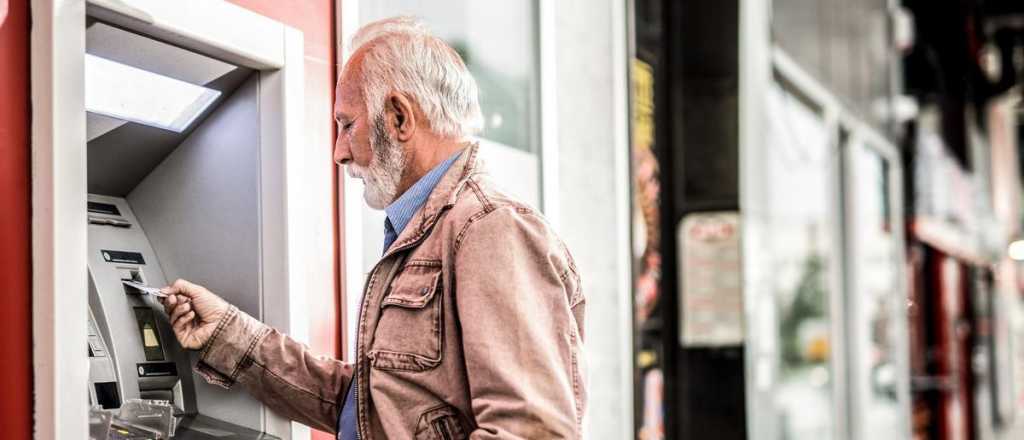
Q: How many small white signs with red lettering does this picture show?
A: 1